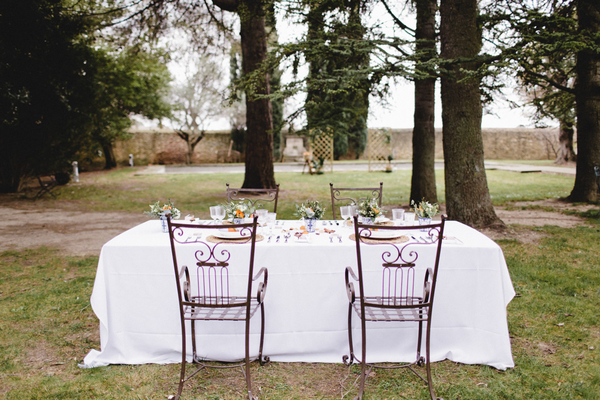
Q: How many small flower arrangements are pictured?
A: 5